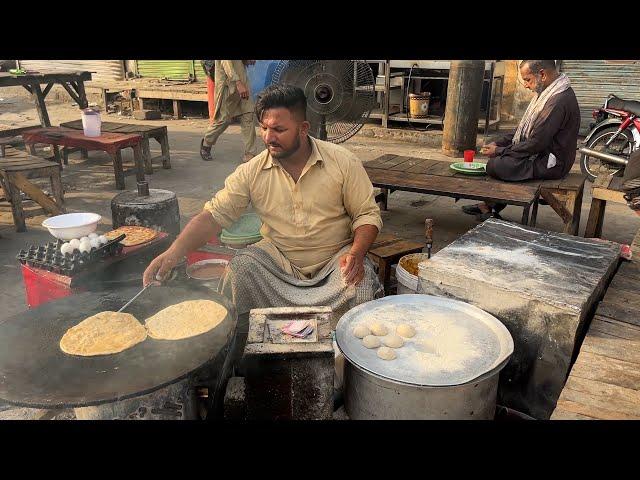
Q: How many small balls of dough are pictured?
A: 6